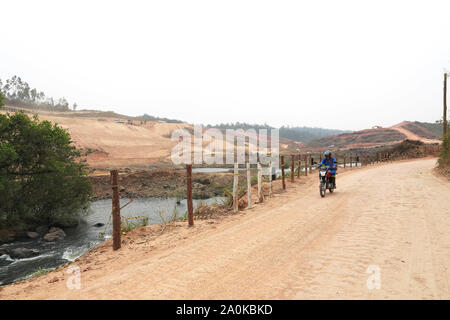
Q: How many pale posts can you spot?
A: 4